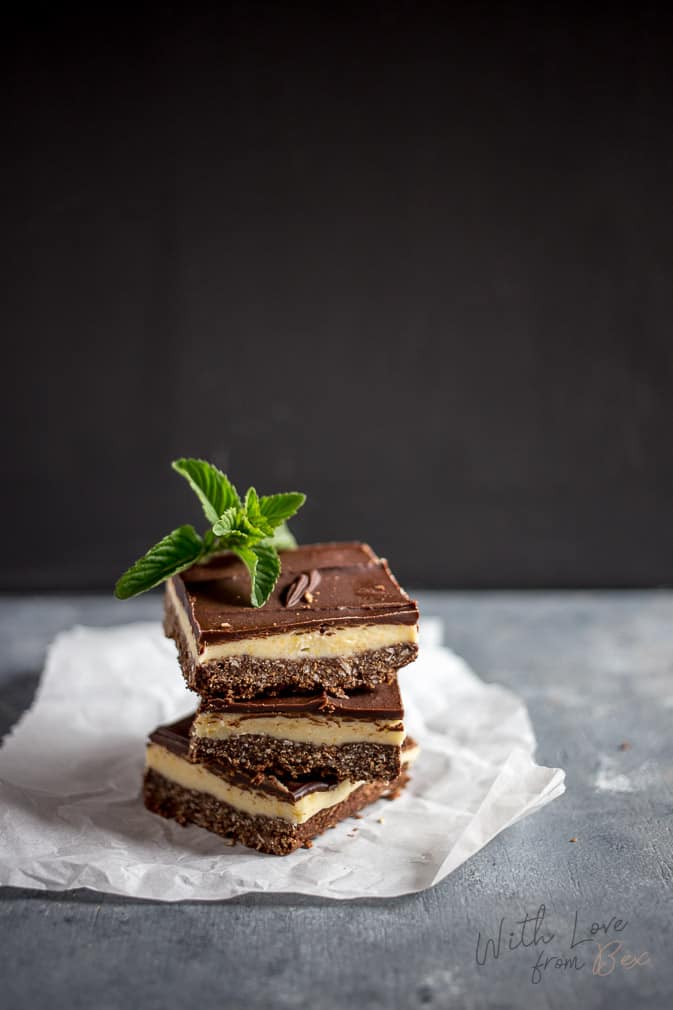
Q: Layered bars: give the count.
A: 3